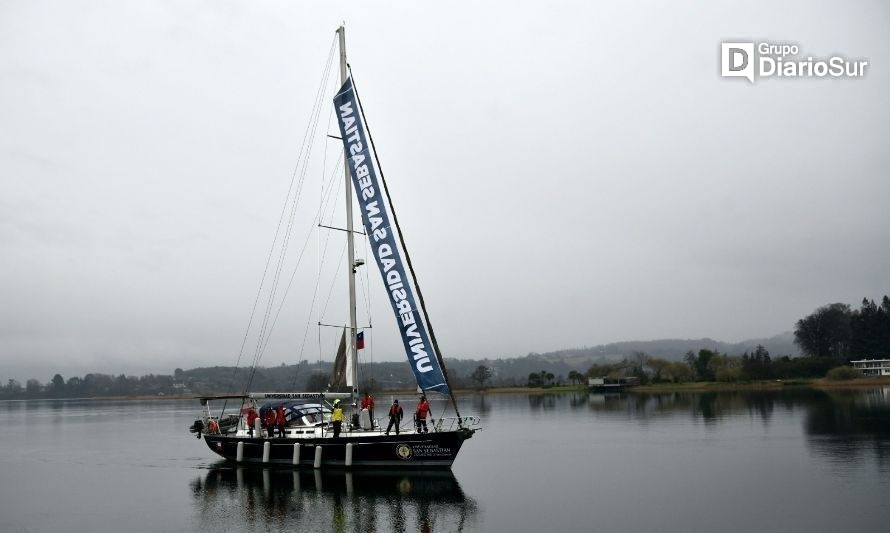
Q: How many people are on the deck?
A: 7